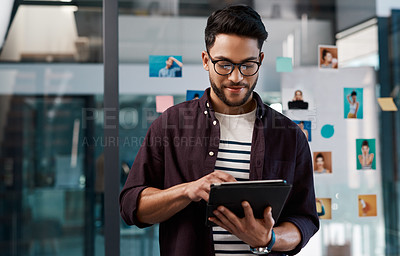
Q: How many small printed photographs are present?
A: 10